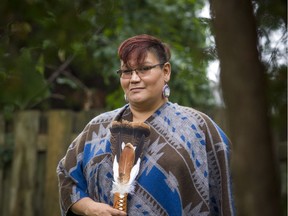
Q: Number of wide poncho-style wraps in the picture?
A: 1